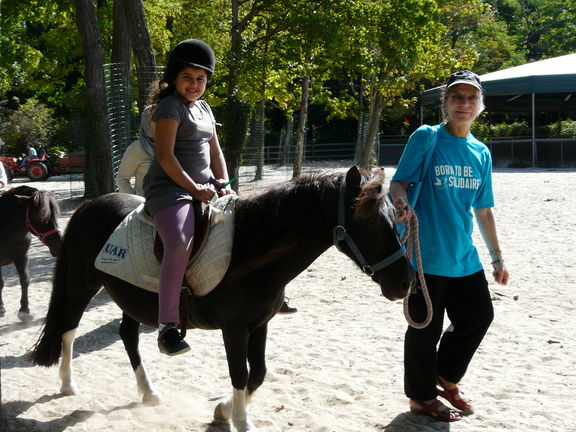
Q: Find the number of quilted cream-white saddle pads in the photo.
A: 1